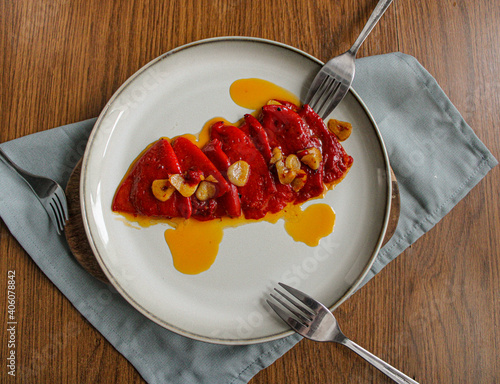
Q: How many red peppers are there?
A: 7